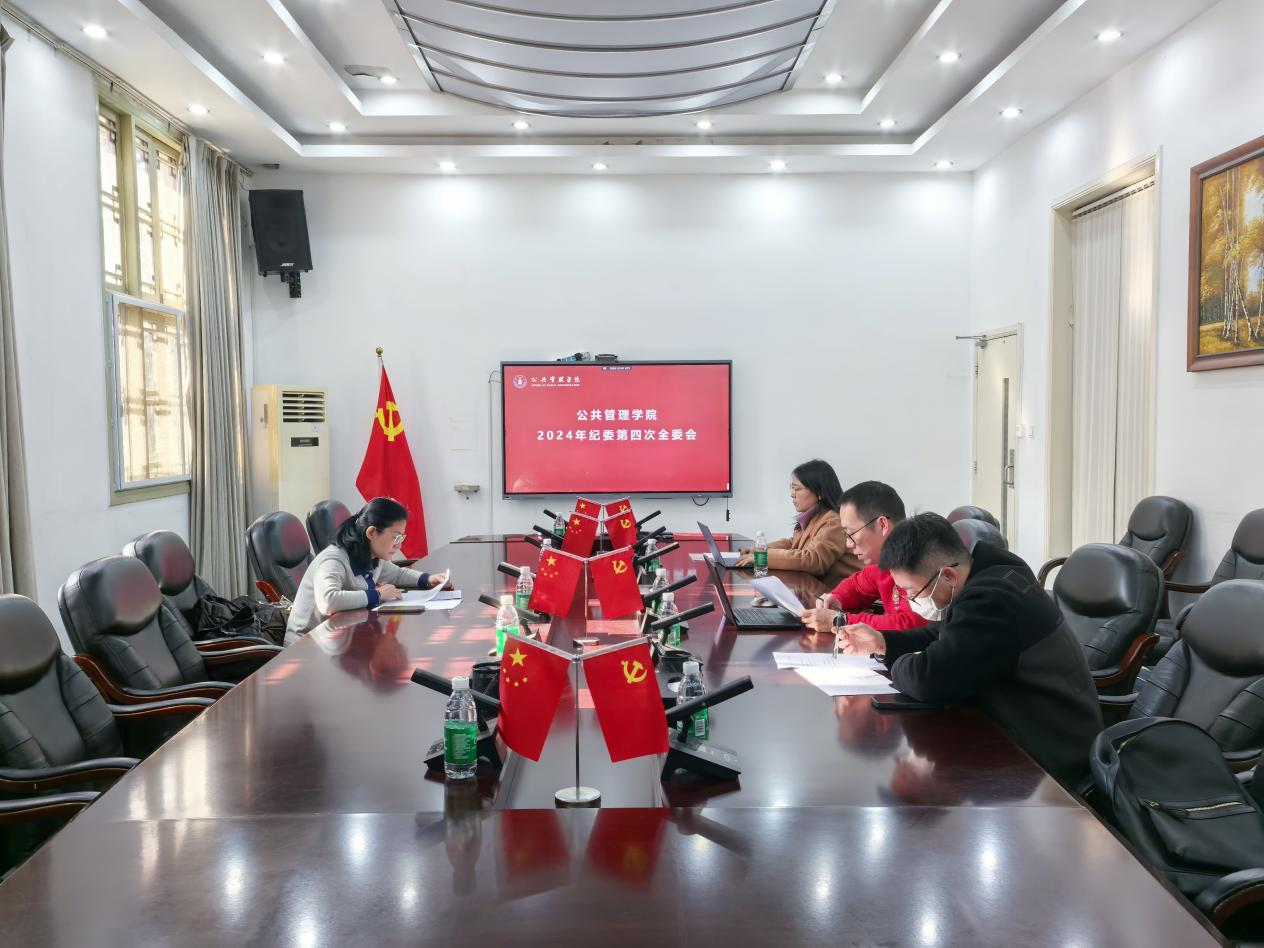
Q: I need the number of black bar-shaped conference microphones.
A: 12